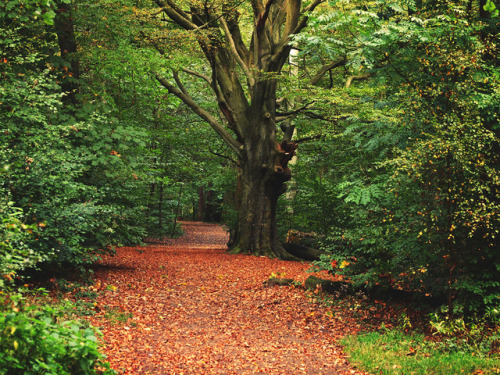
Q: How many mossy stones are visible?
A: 2